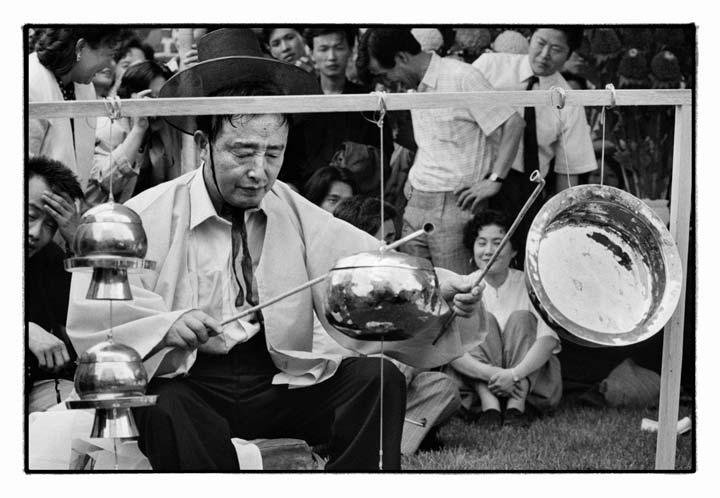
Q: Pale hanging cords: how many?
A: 4